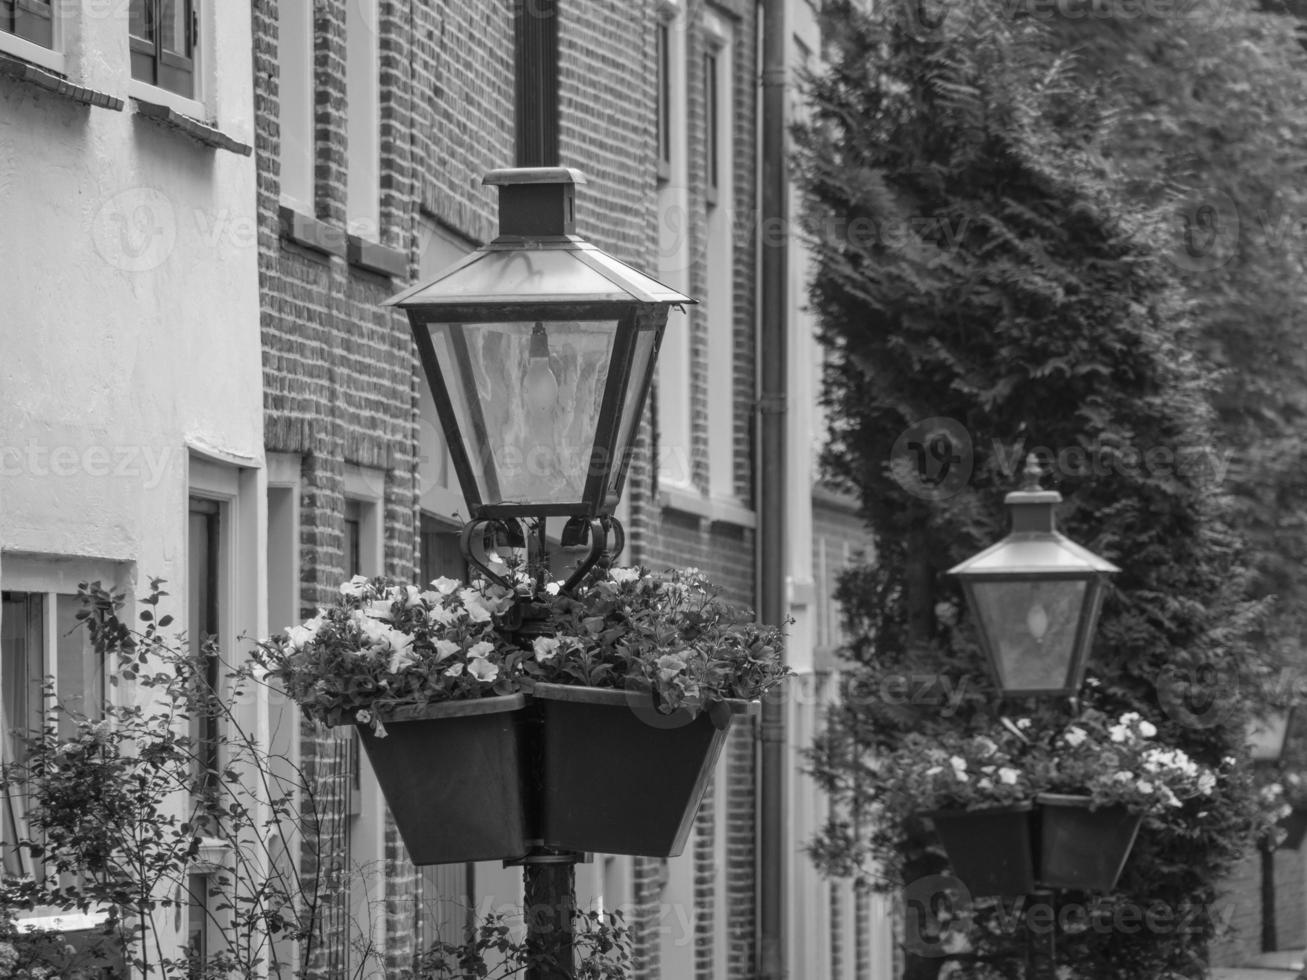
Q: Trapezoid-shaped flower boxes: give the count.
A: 4